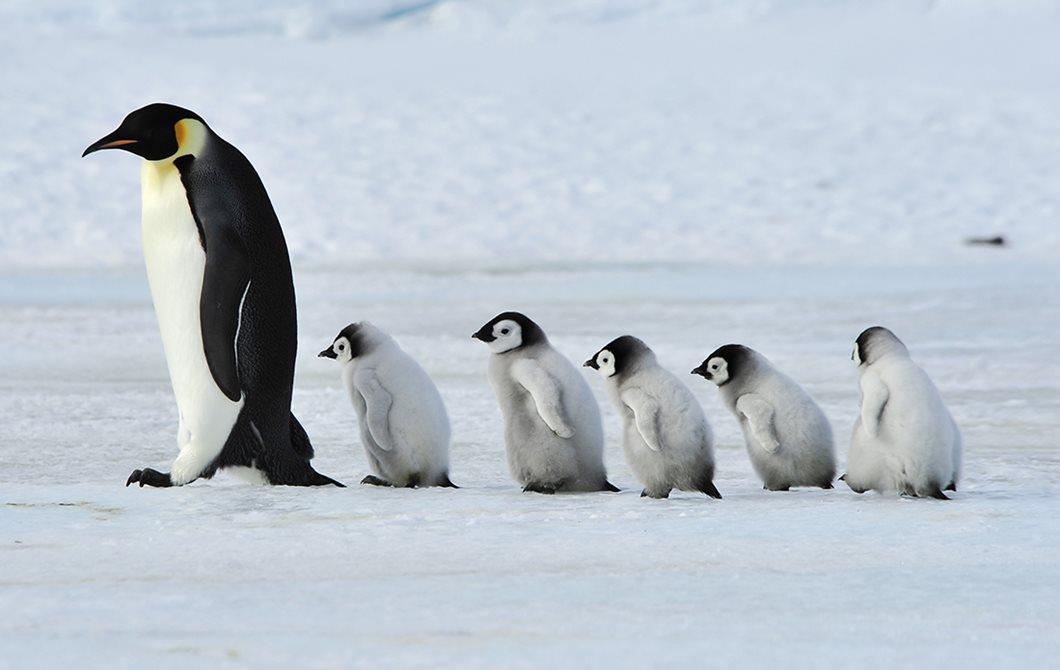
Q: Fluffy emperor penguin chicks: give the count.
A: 5